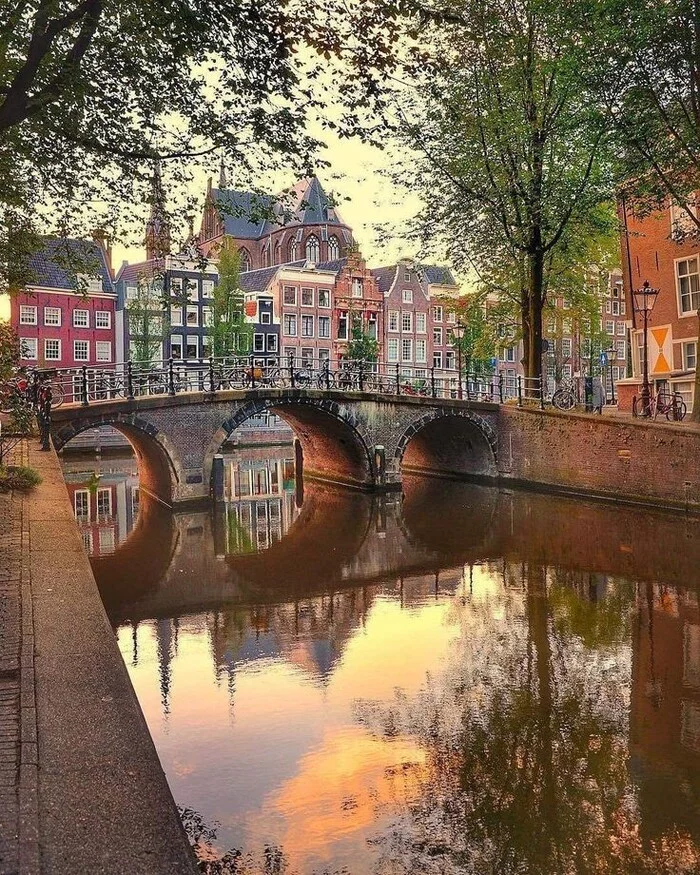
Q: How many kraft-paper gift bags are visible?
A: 0